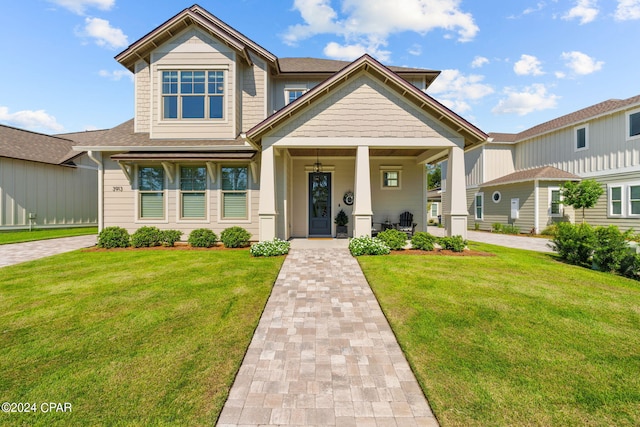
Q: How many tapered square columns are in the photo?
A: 3